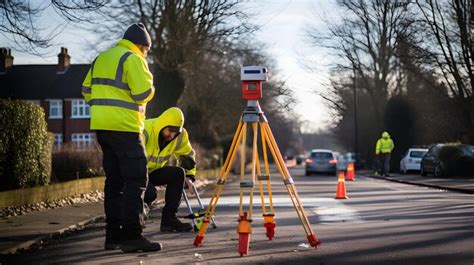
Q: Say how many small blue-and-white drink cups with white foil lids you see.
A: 0